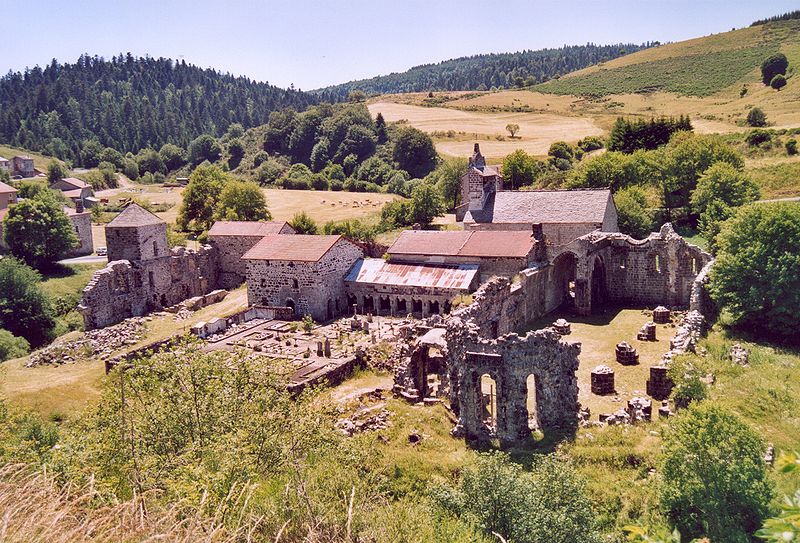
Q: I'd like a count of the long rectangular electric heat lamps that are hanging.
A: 0